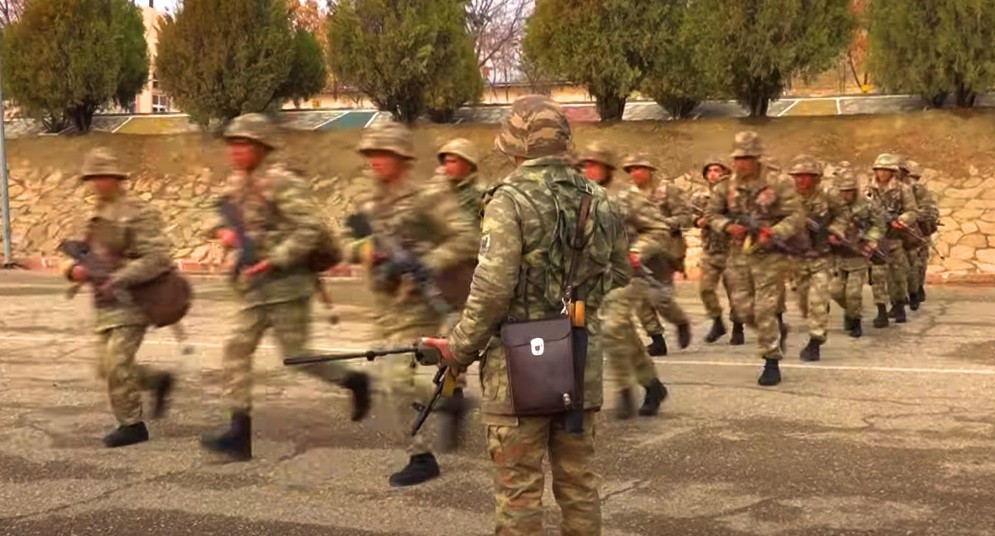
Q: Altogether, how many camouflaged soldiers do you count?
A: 14